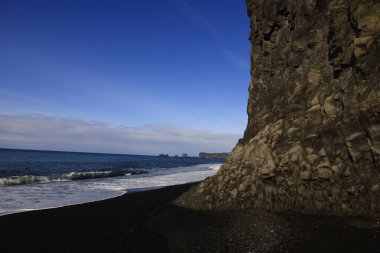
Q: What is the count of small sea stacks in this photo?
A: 3